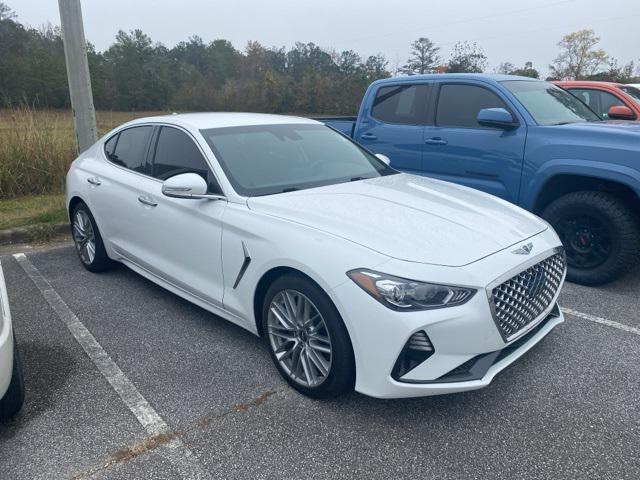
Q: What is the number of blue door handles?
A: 2